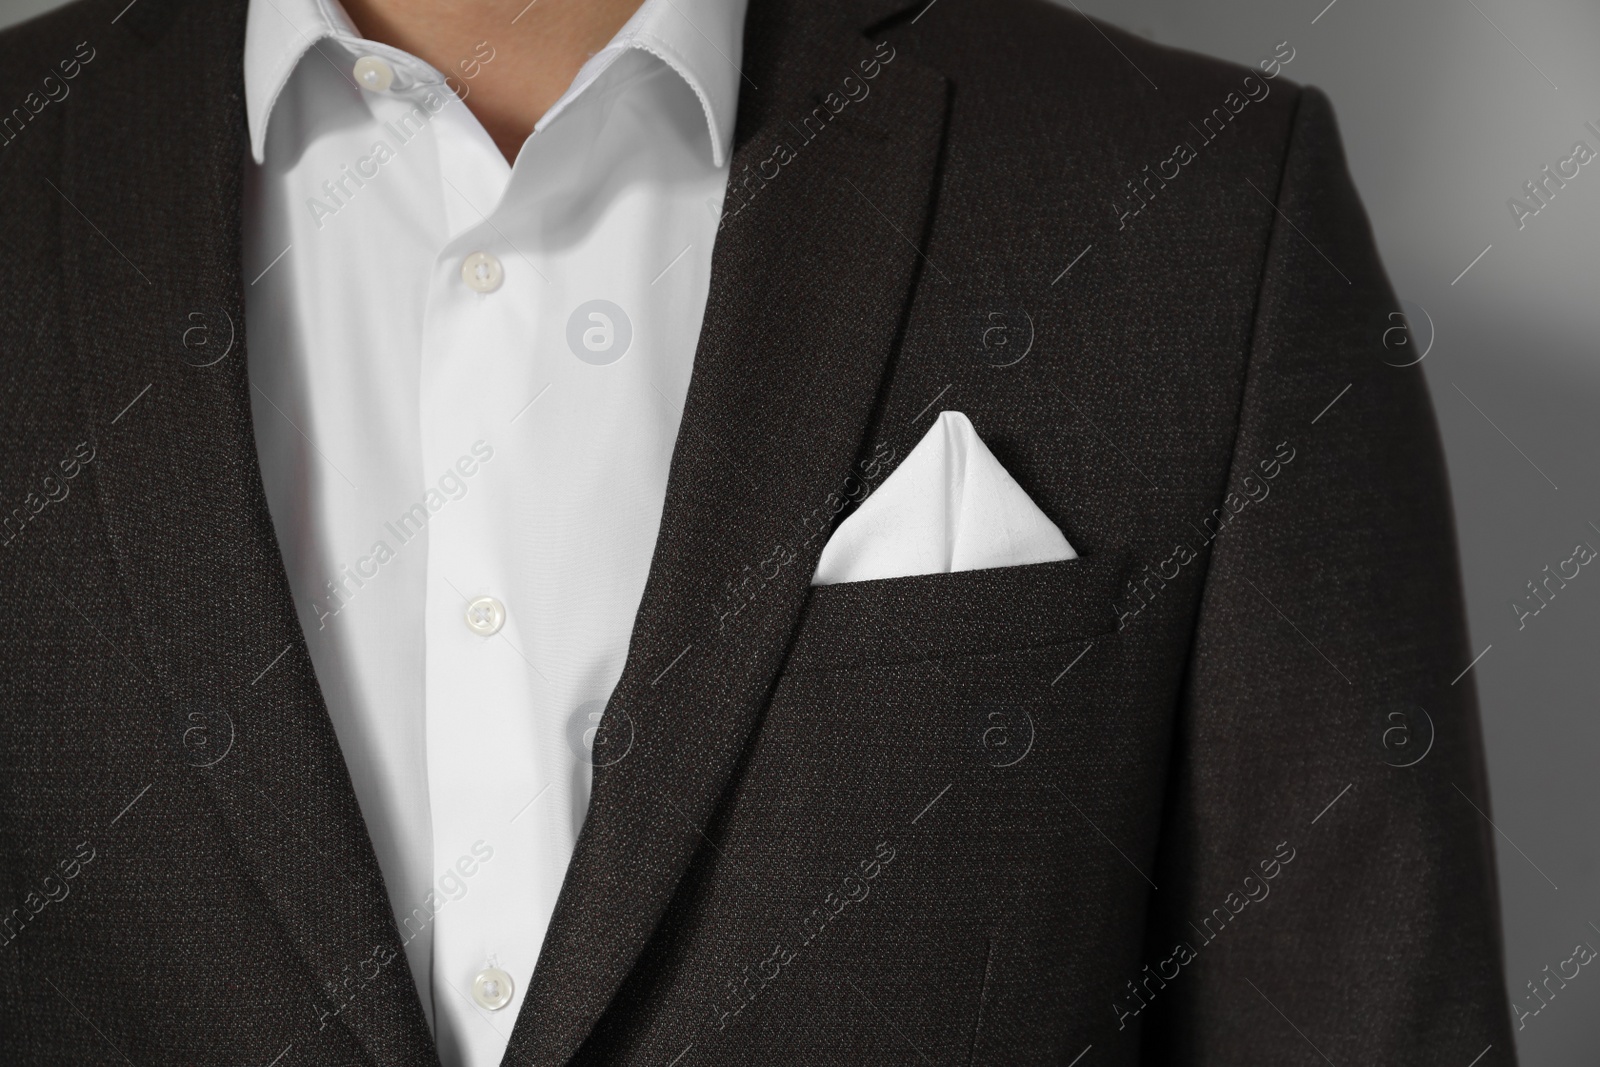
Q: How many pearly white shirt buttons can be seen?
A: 4